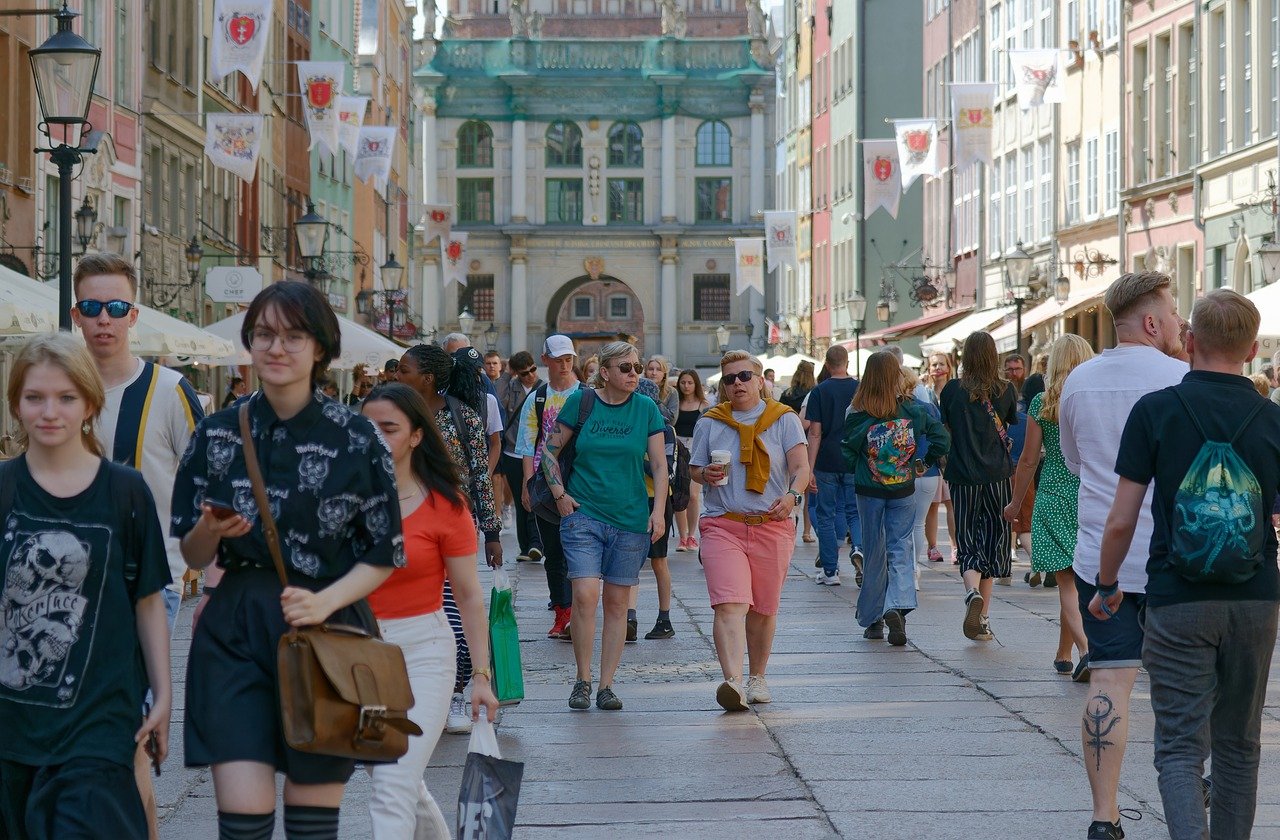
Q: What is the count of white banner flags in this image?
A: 13